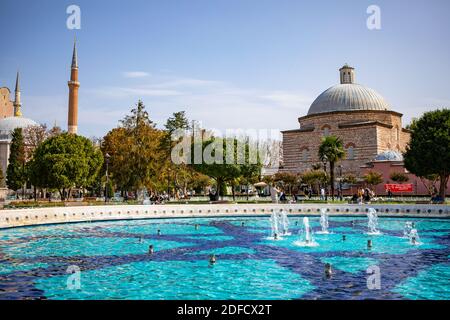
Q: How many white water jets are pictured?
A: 7